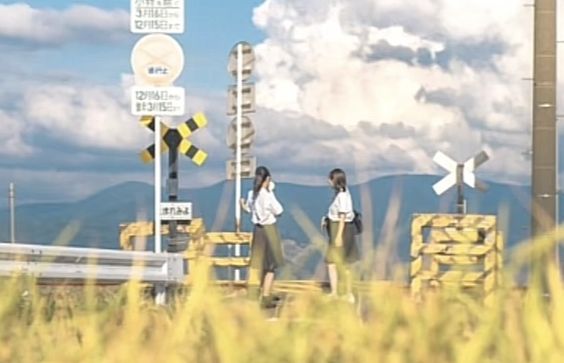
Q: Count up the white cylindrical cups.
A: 0